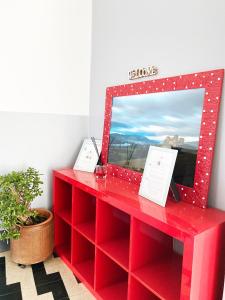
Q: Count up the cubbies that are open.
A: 8